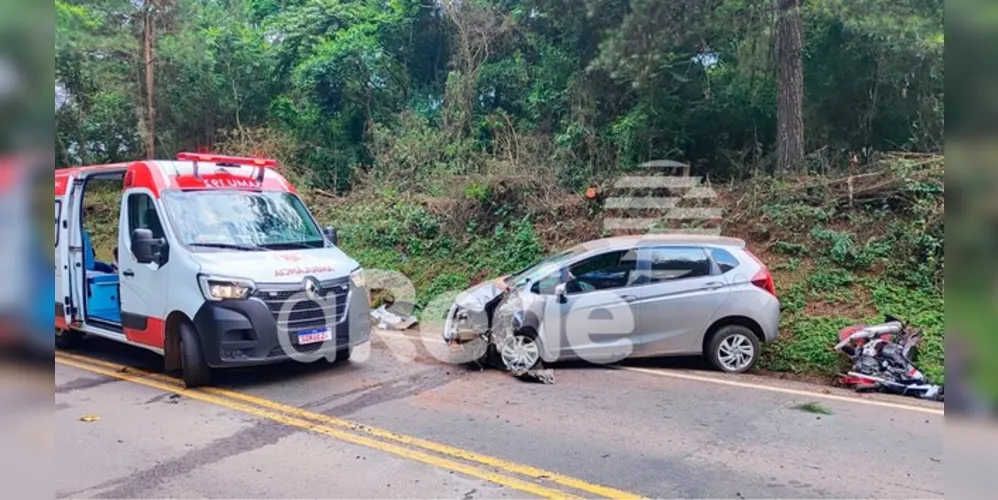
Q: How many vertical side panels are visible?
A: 2